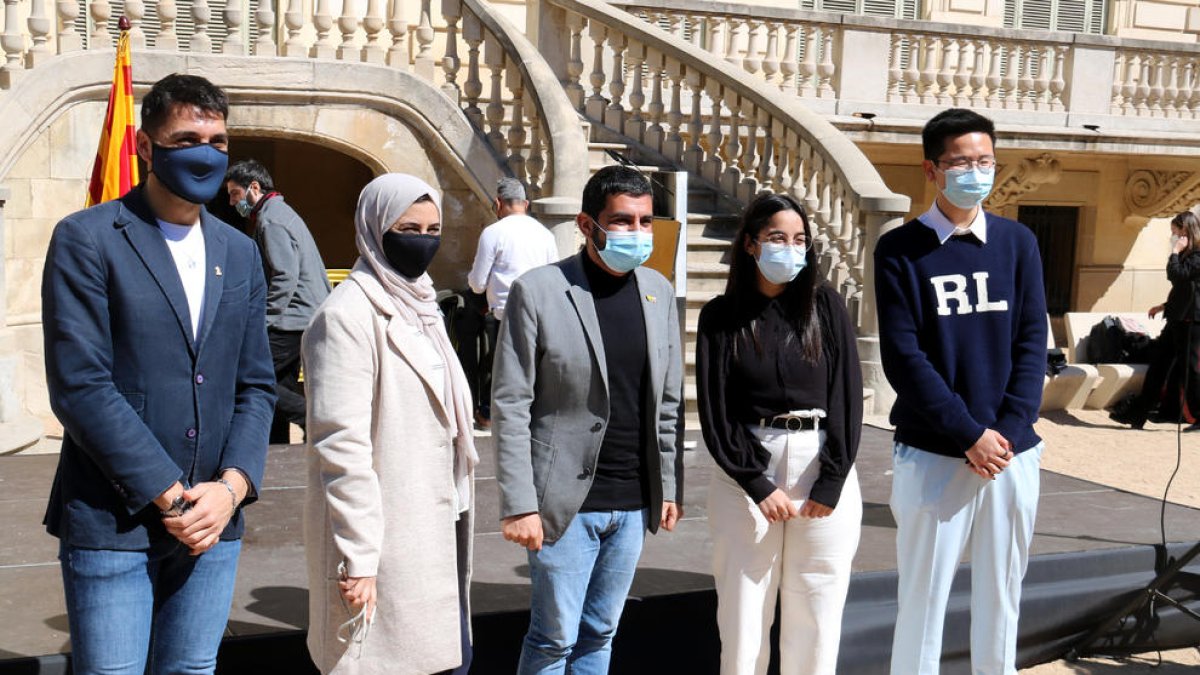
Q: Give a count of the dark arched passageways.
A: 1